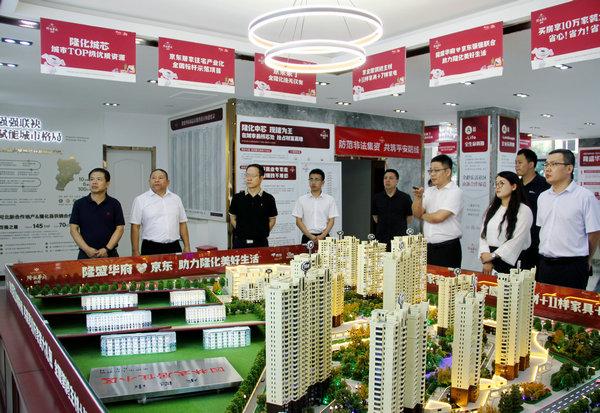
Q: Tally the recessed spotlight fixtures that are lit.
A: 14